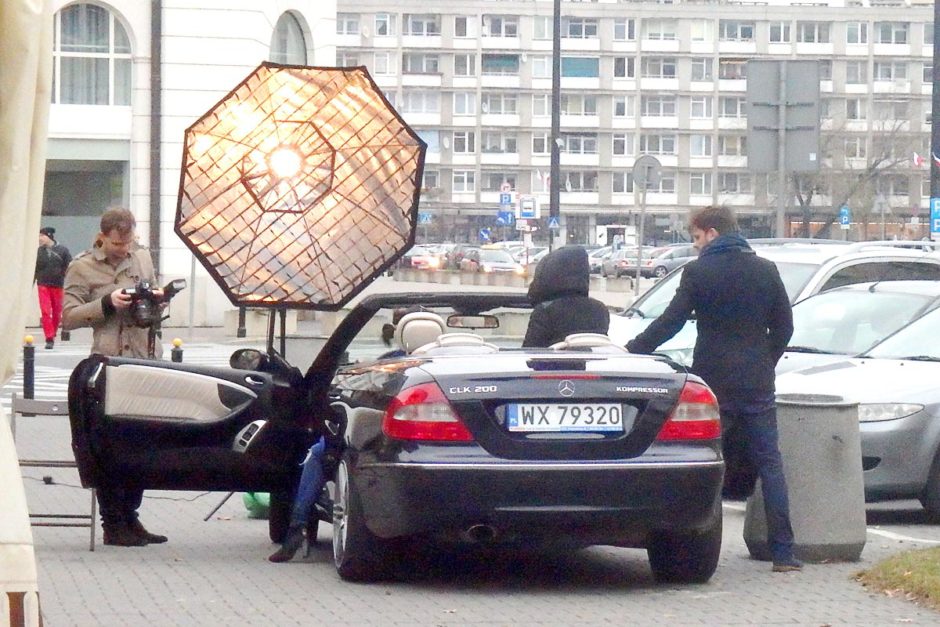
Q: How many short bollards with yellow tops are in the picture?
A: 2